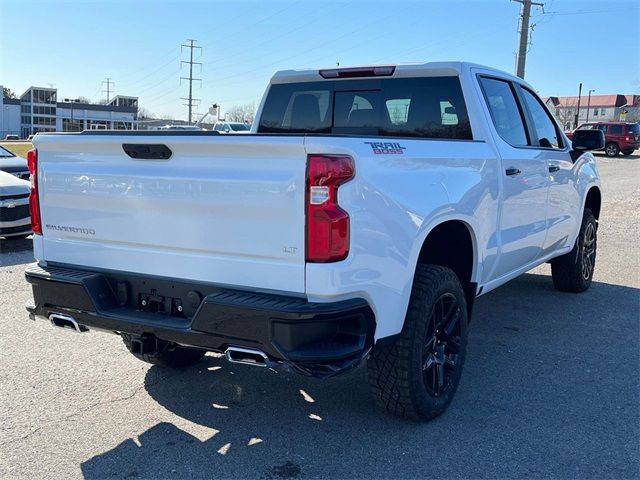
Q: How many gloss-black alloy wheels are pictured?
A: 2